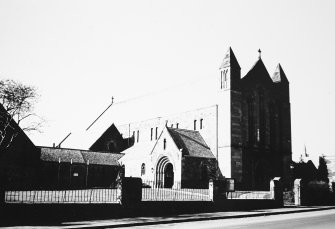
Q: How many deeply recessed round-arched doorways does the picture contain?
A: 1